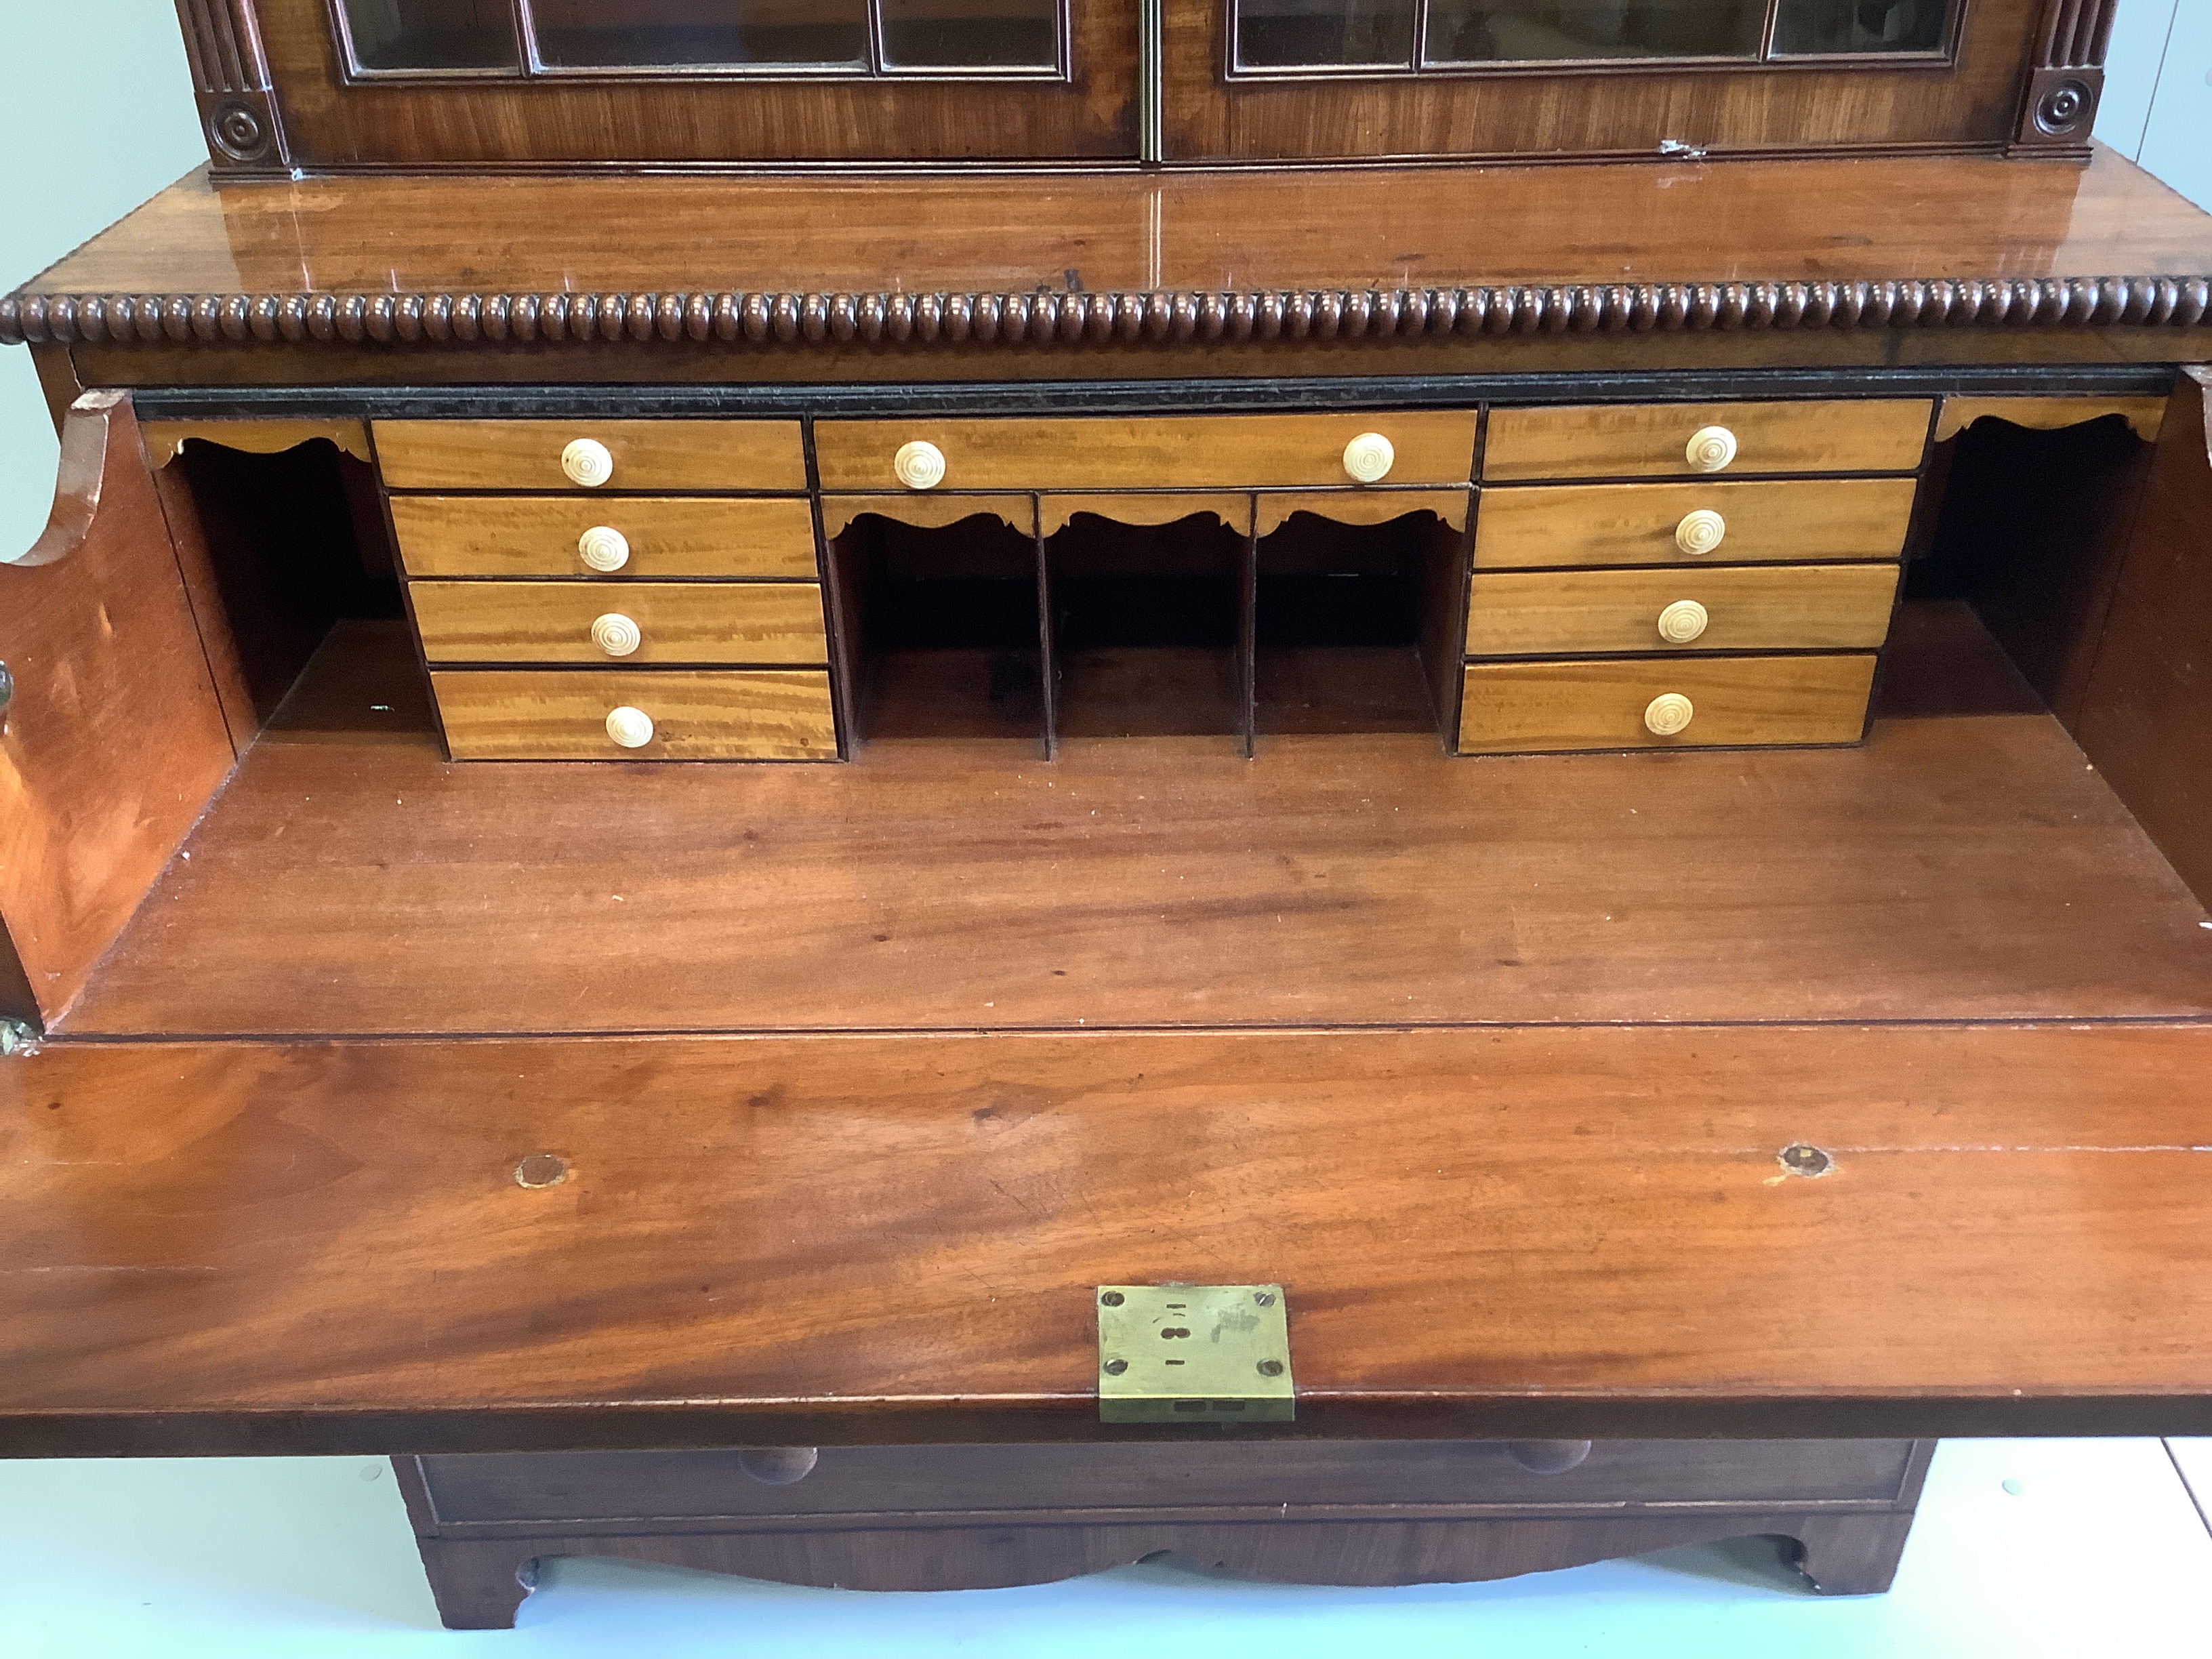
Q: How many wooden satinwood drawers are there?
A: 9